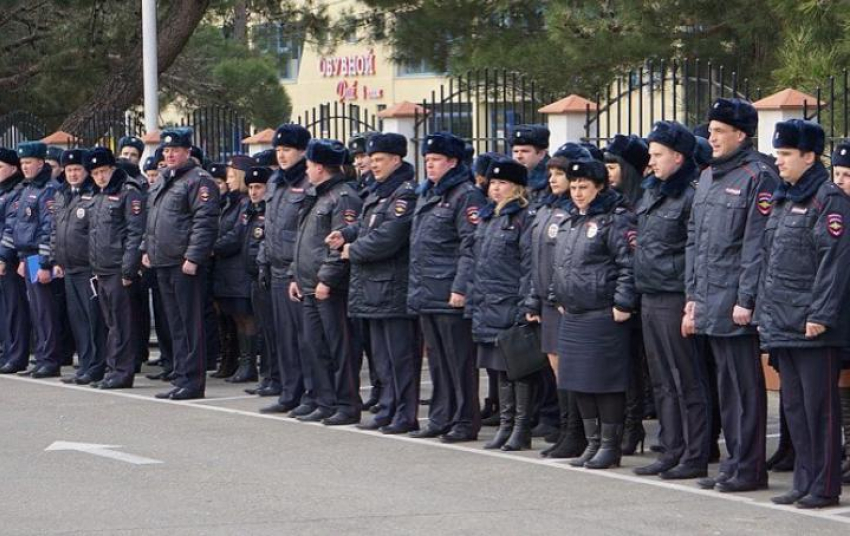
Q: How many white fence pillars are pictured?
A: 6